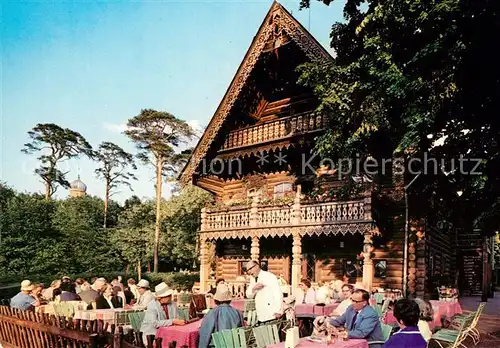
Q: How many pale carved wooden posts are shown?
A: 4